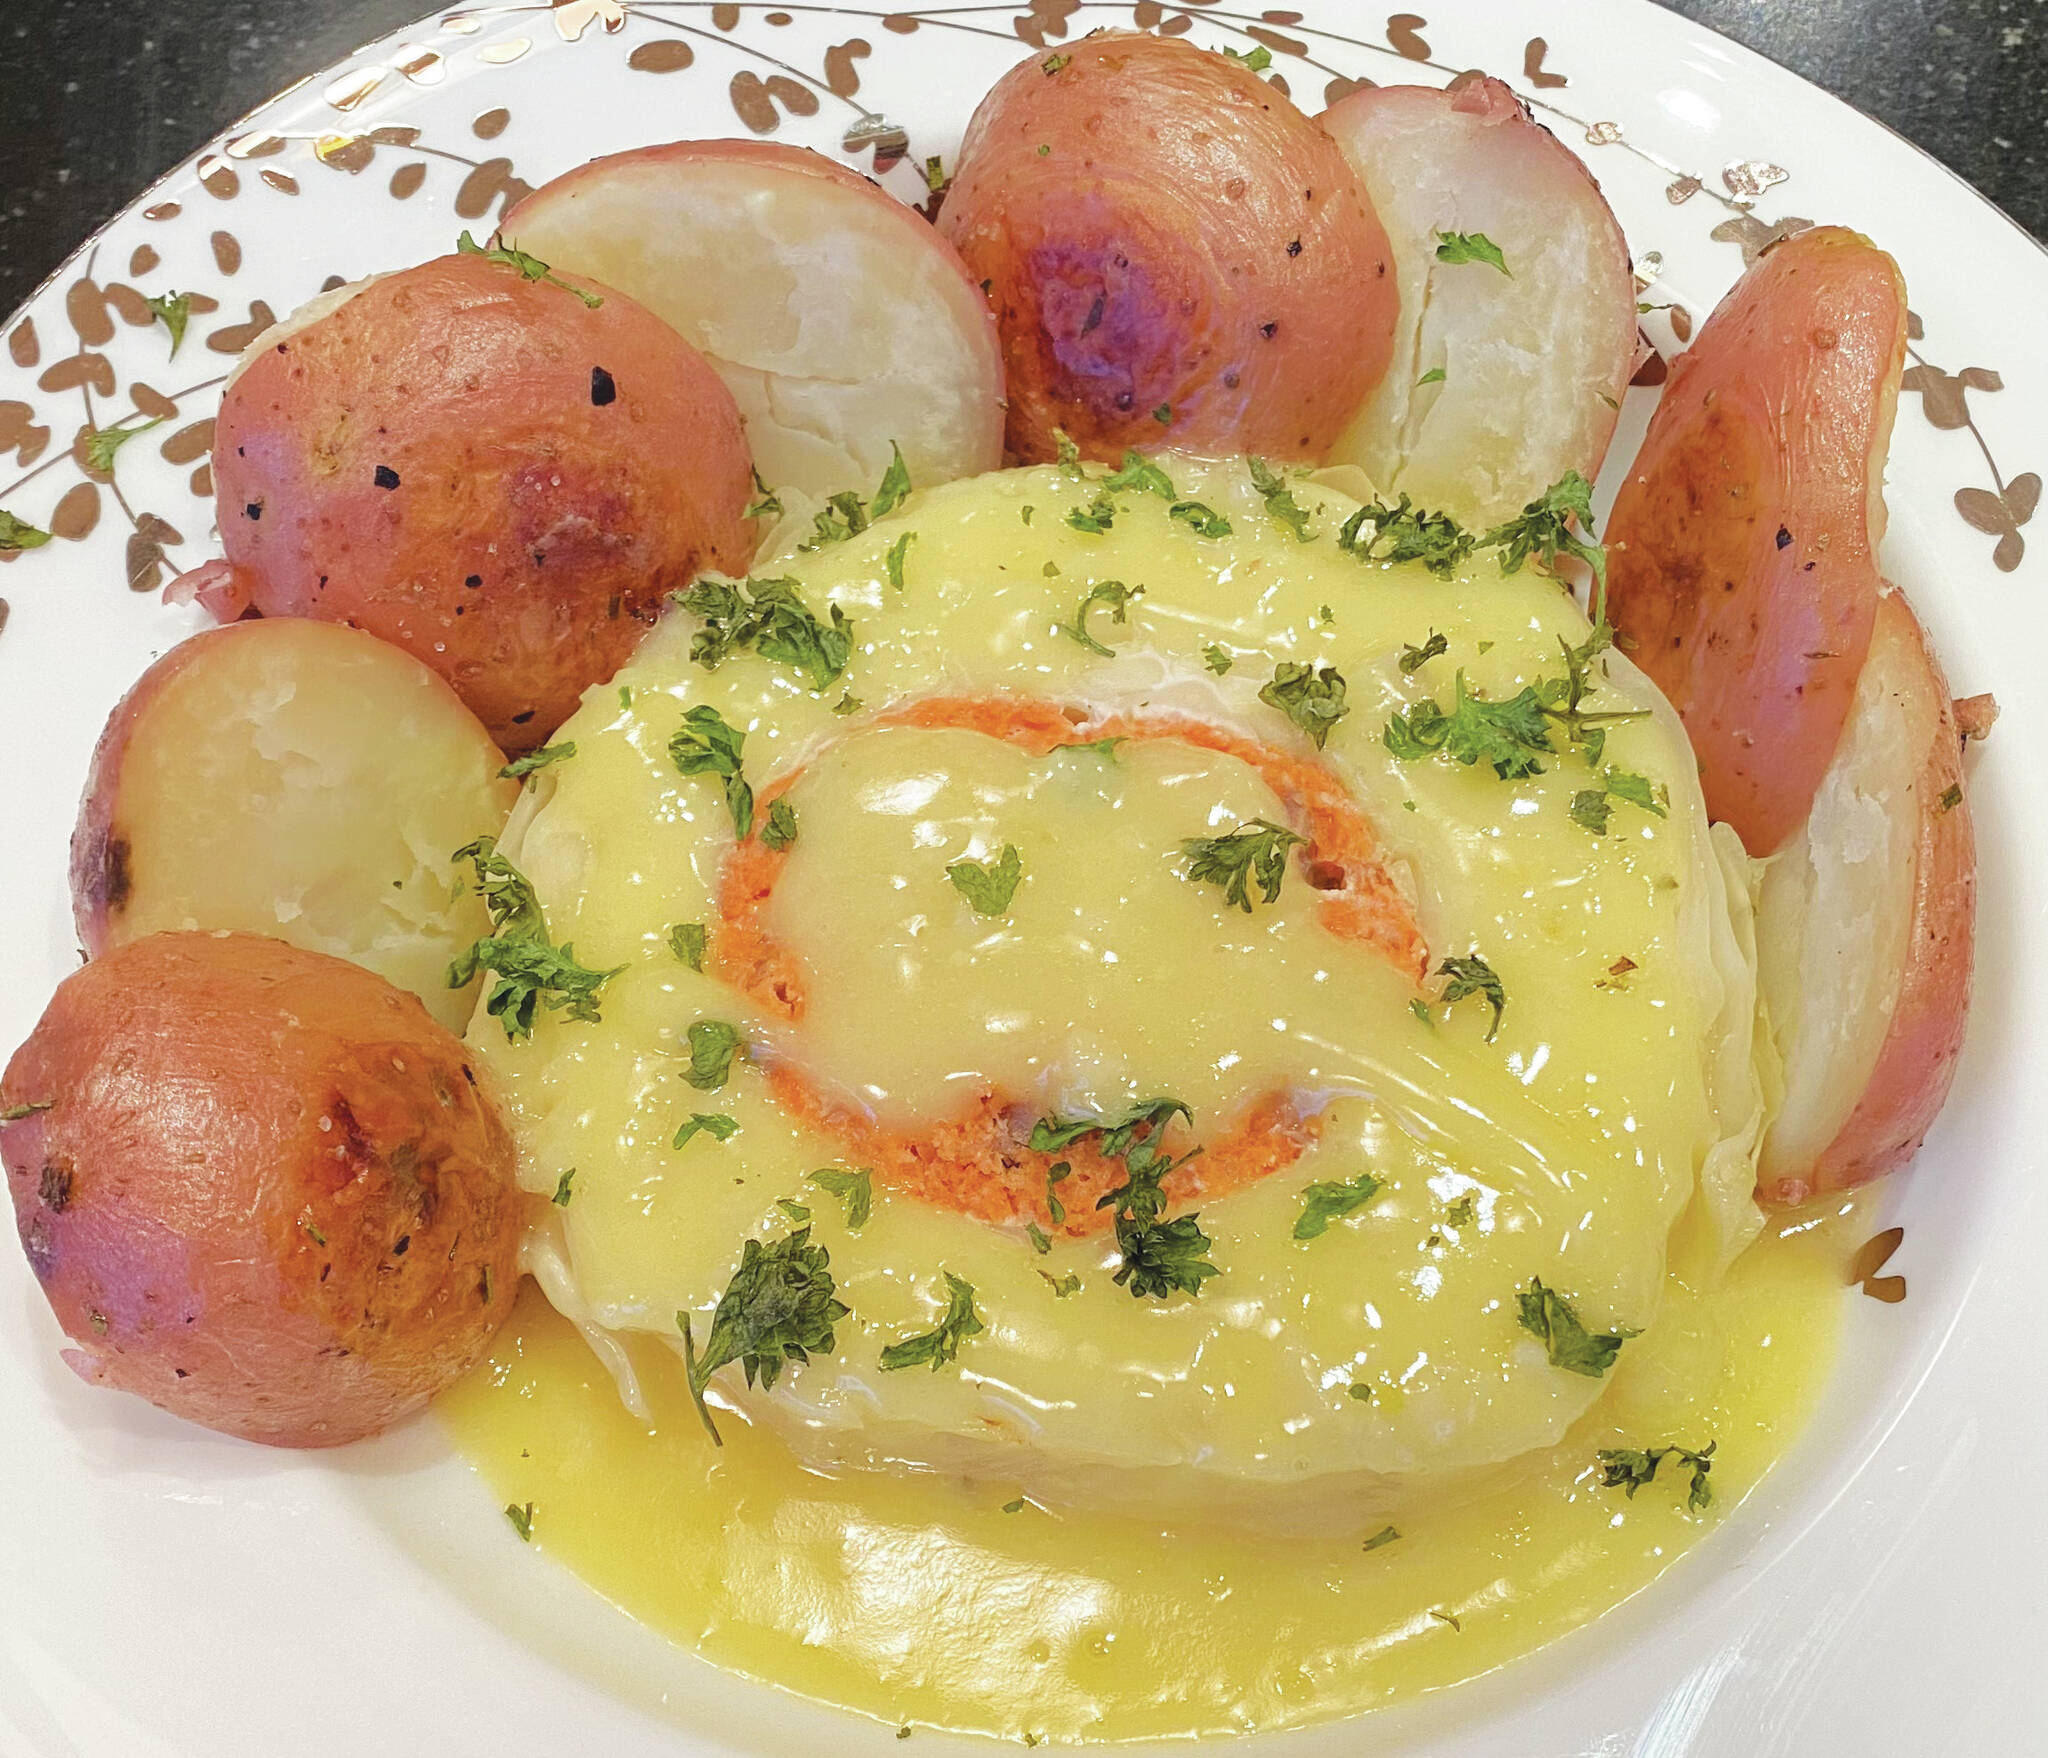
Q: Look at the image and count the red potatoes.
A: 8